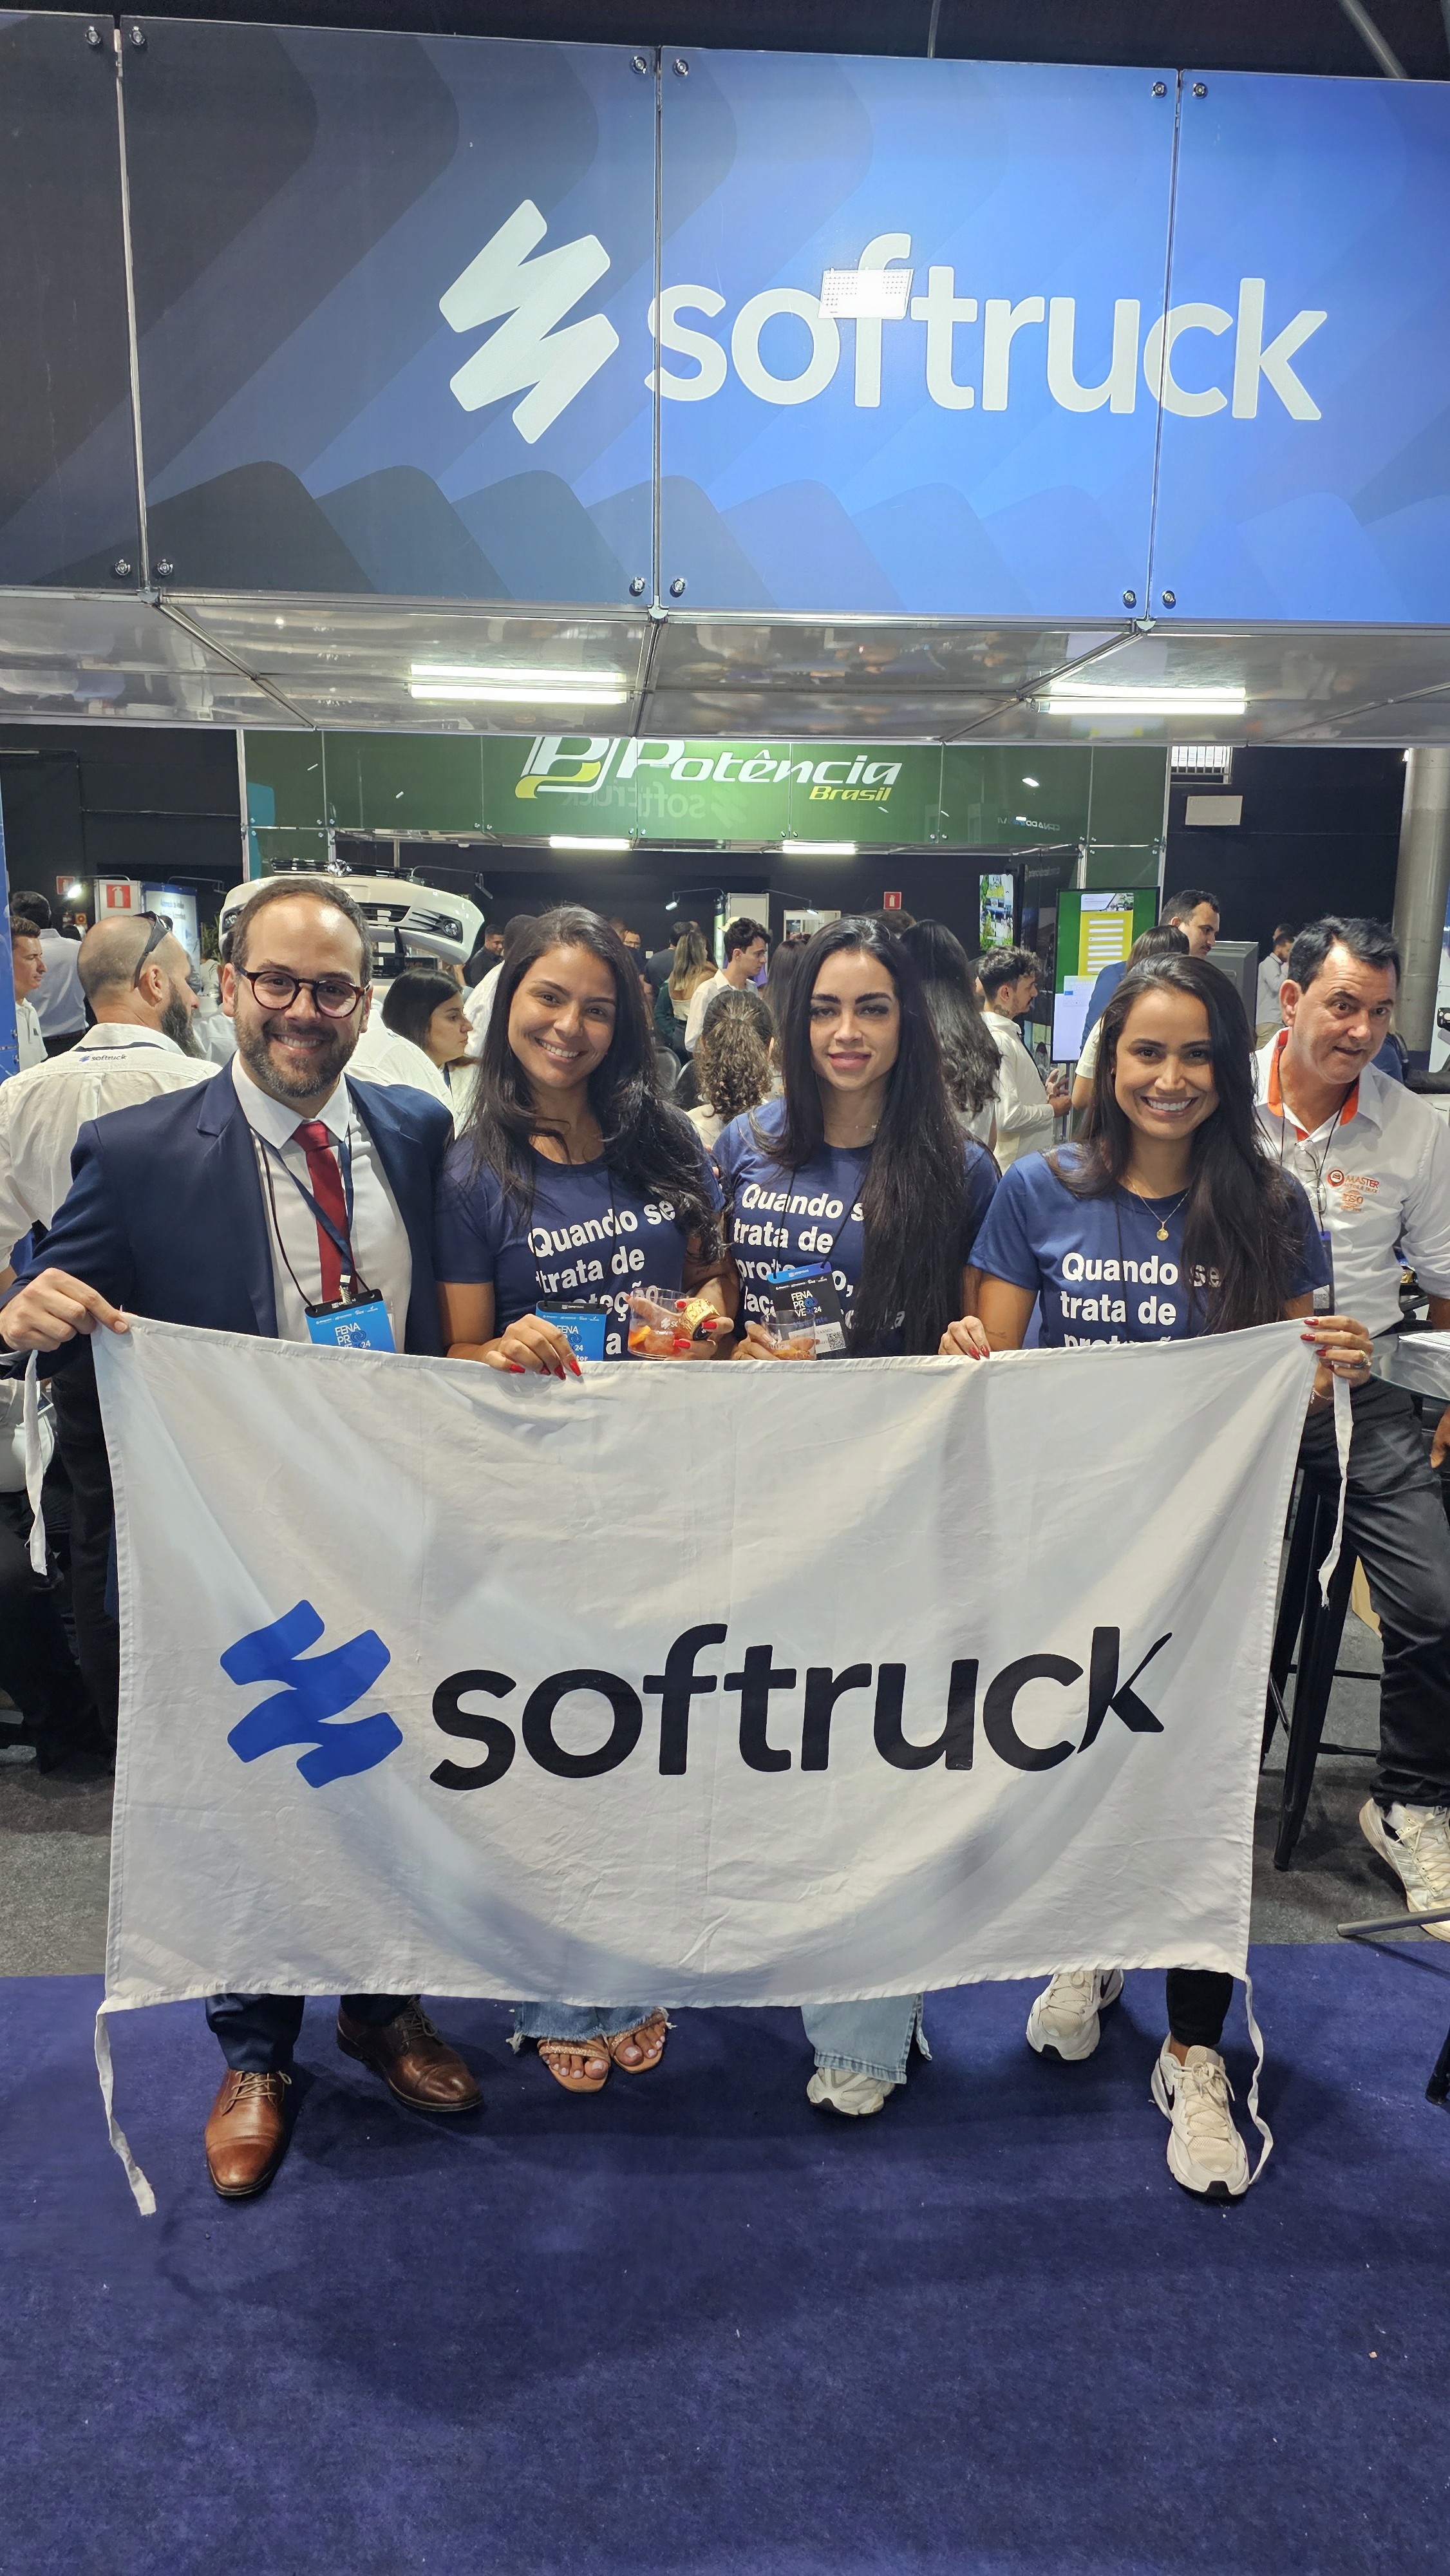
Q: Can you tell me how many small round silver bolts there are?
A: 12